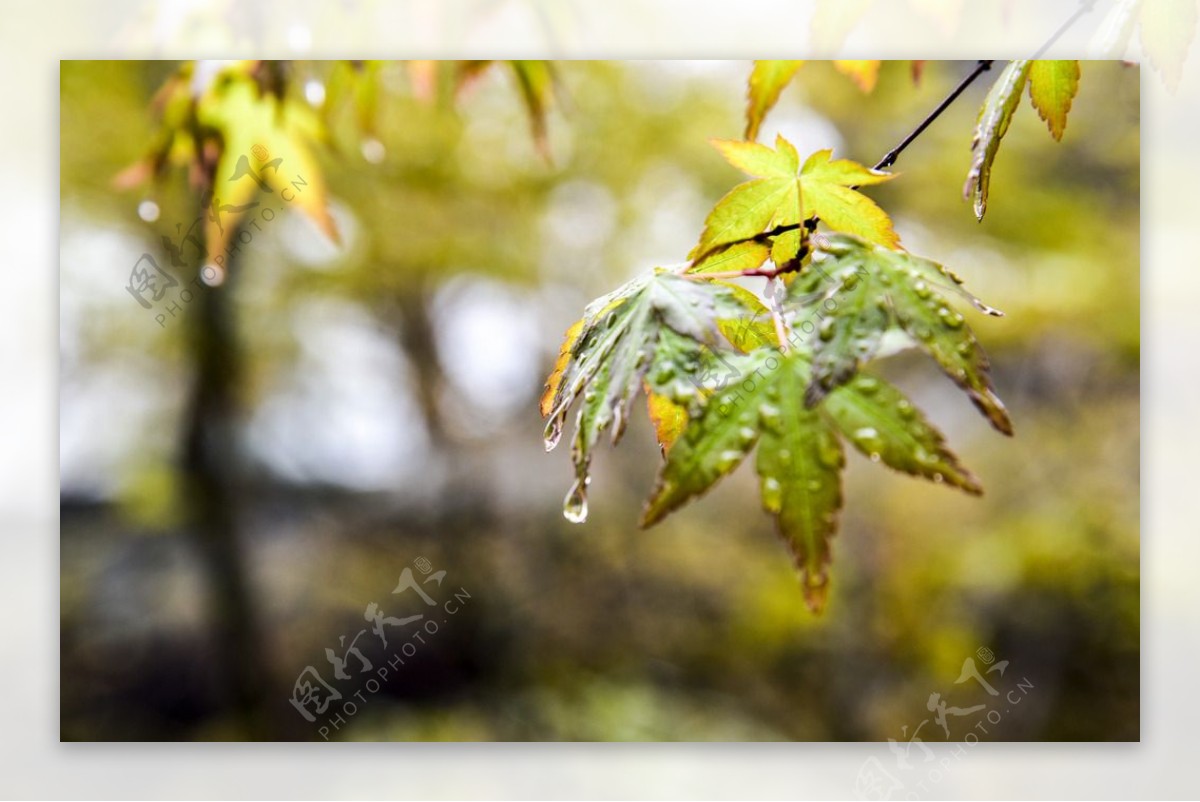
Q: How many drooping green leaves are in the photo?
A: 3